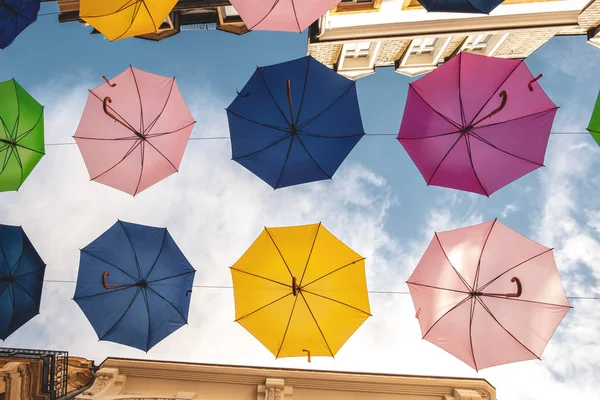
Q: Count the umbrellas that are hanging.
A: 13